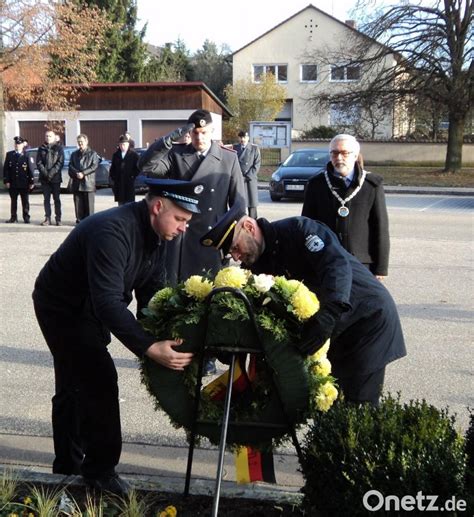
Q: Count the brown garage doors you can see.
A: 3